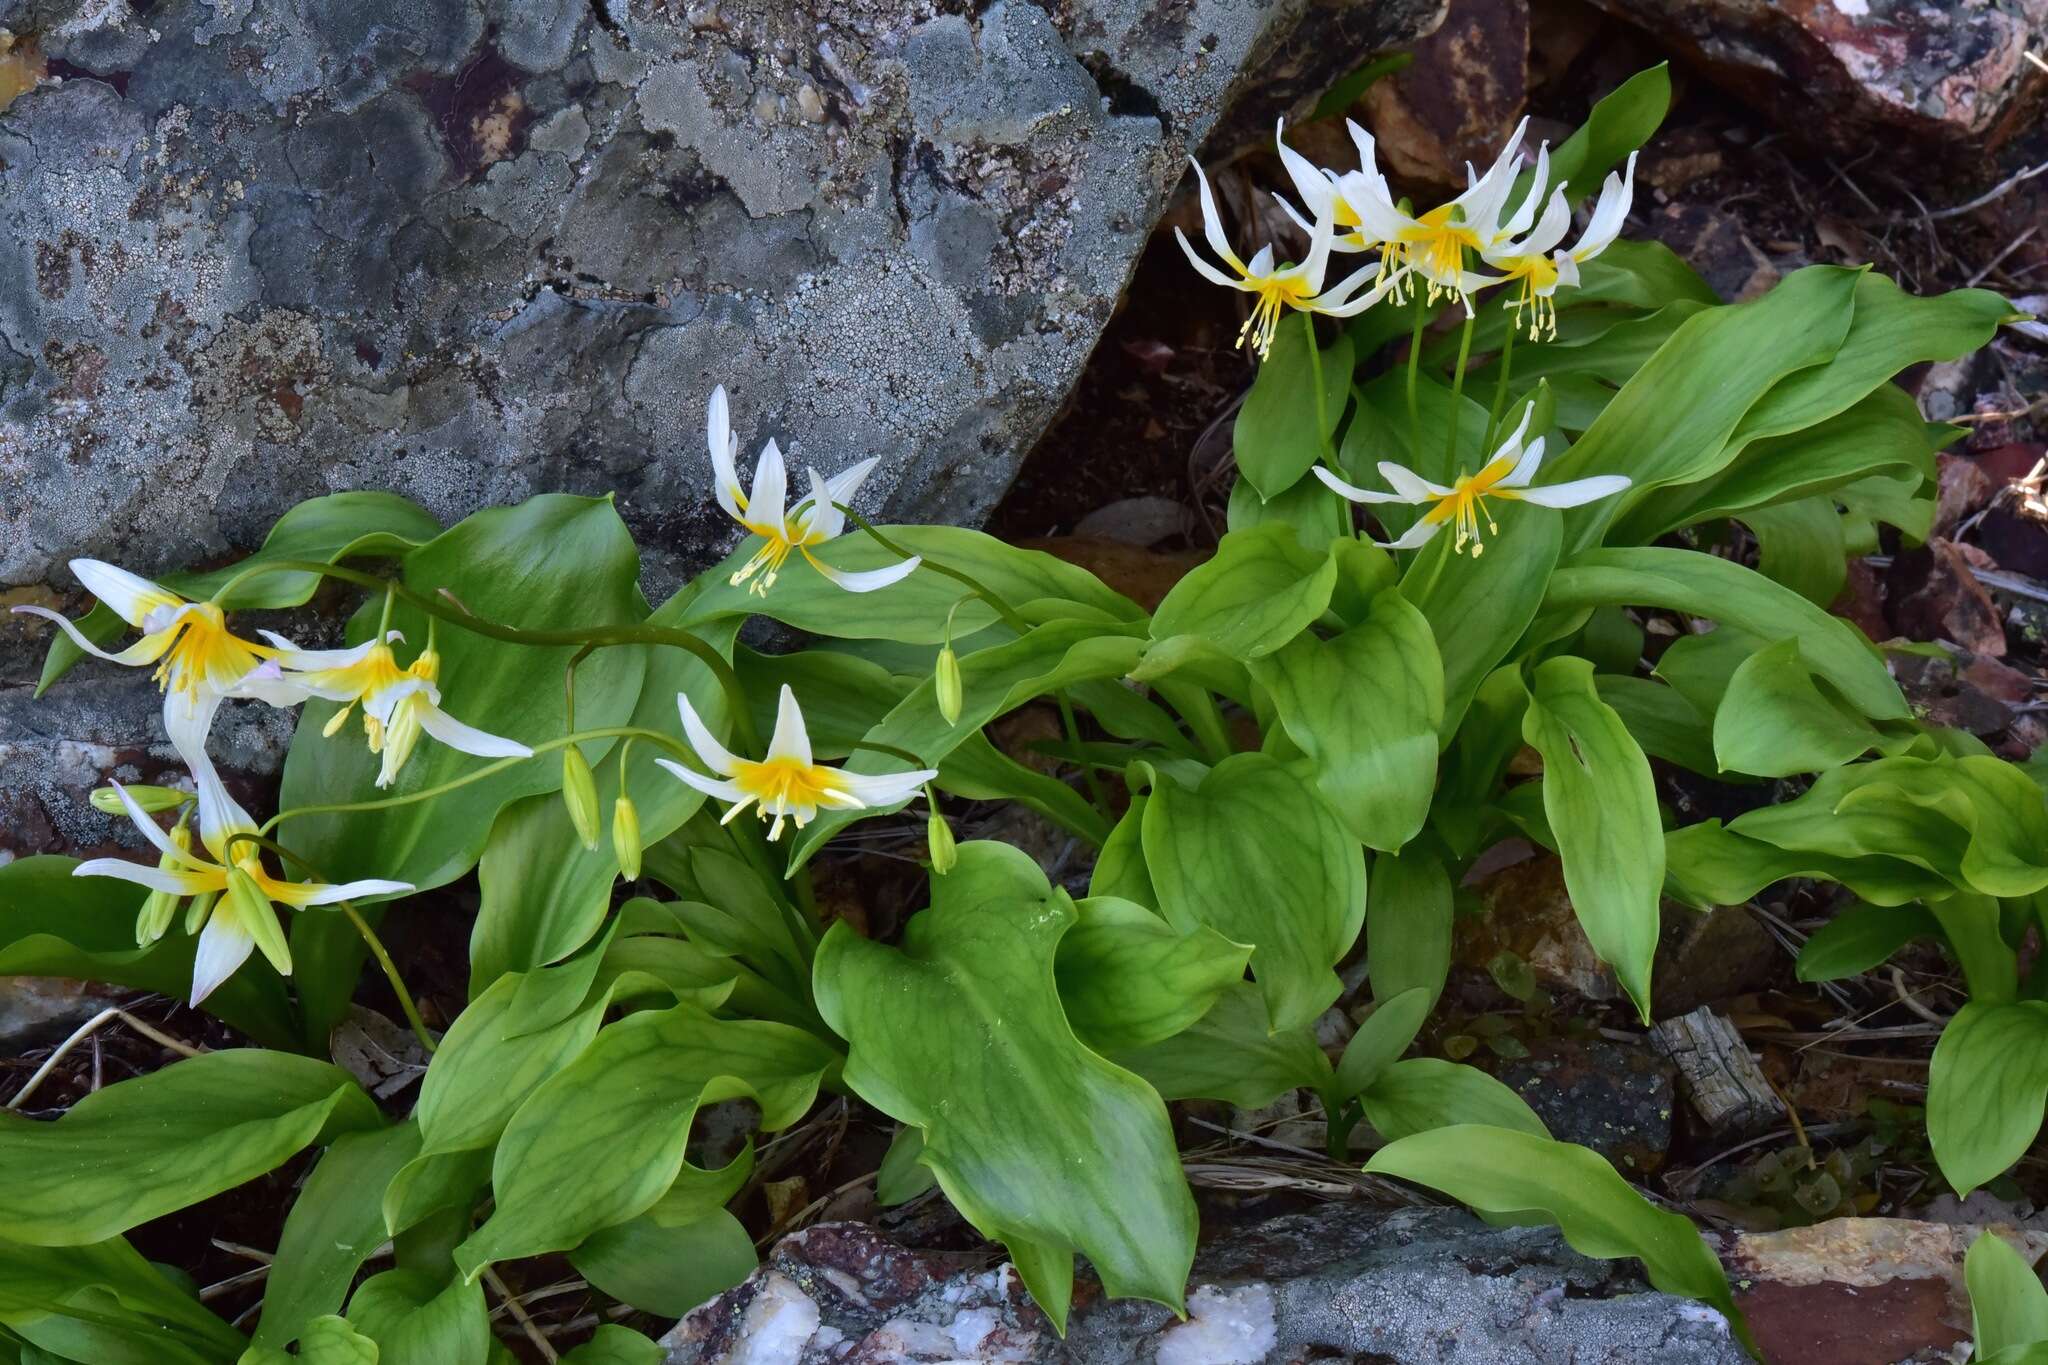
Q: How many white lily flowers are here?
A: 10